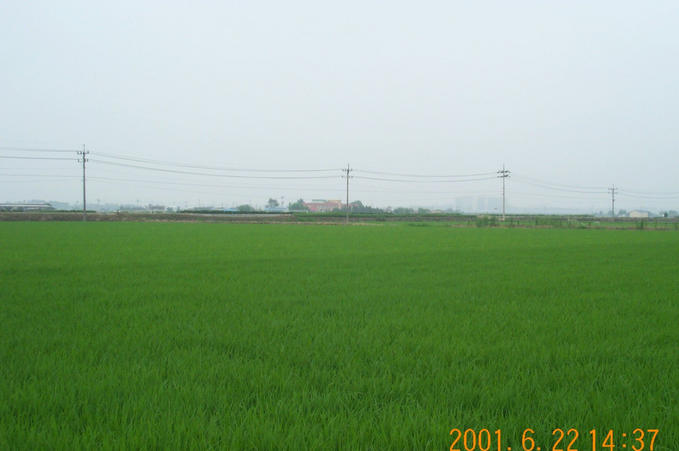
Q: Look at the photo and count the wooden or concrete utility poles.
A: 4